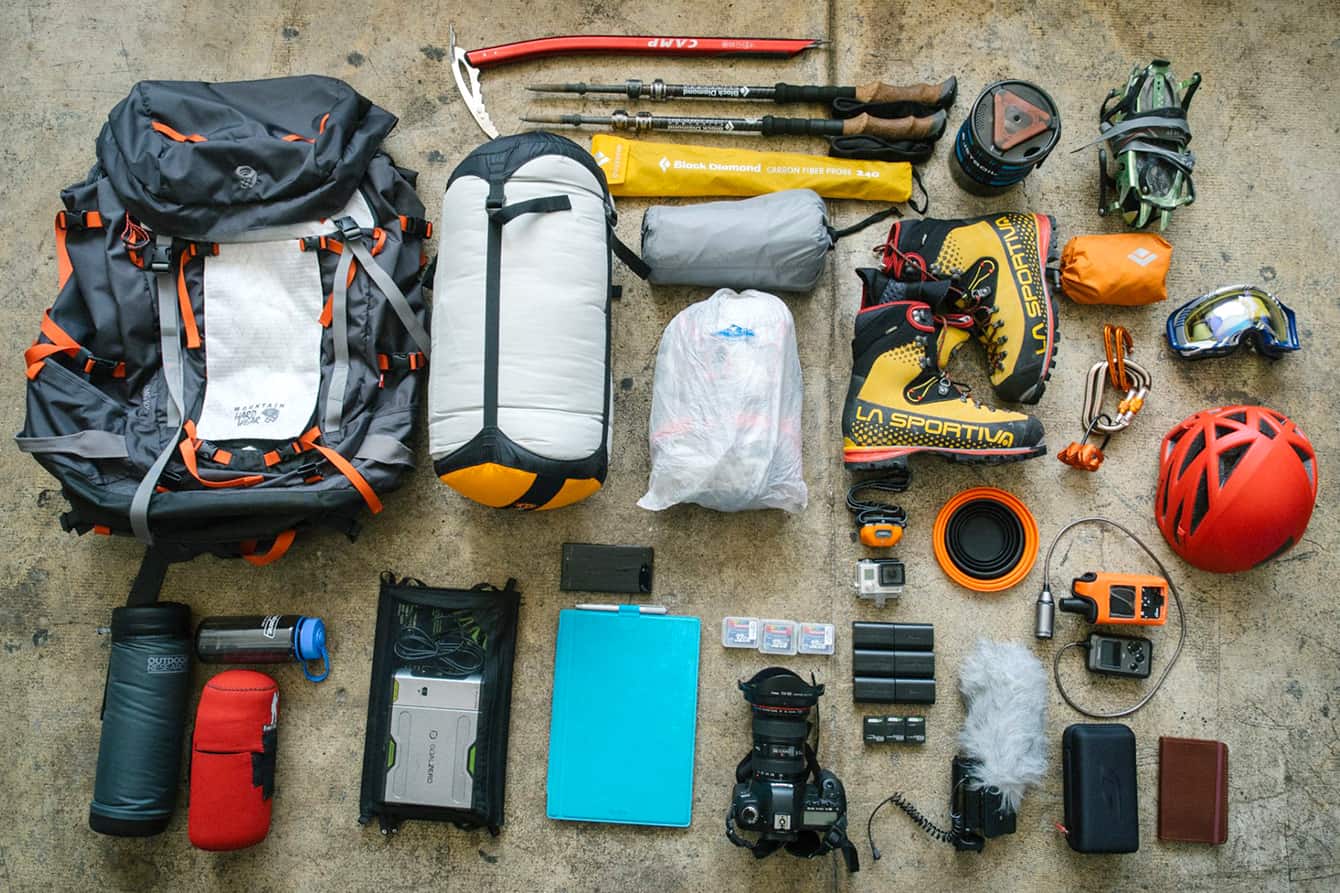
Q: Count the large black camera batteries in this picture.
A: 6